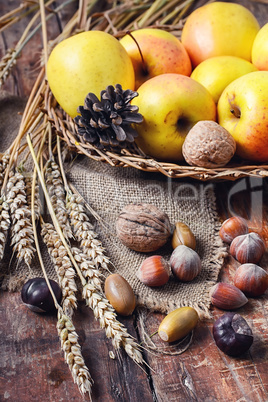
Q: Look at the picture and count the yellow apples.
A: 7